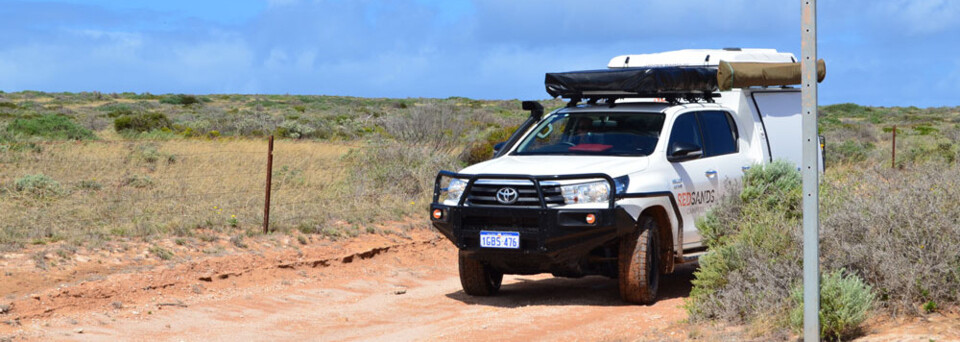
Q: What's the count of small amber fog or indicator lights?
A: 2